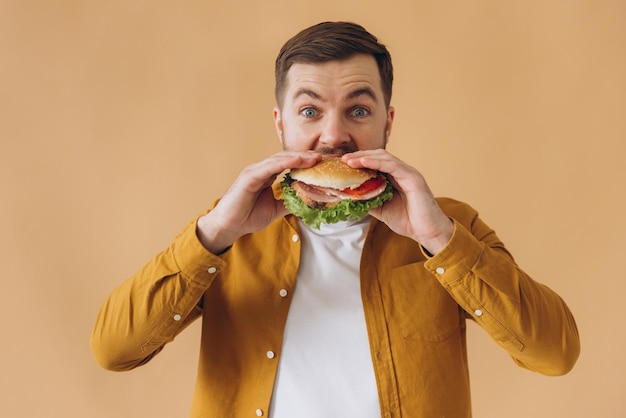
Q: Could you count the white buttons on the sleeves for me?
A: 4